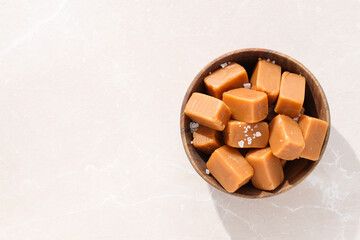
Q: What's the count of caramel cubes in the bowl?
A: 11